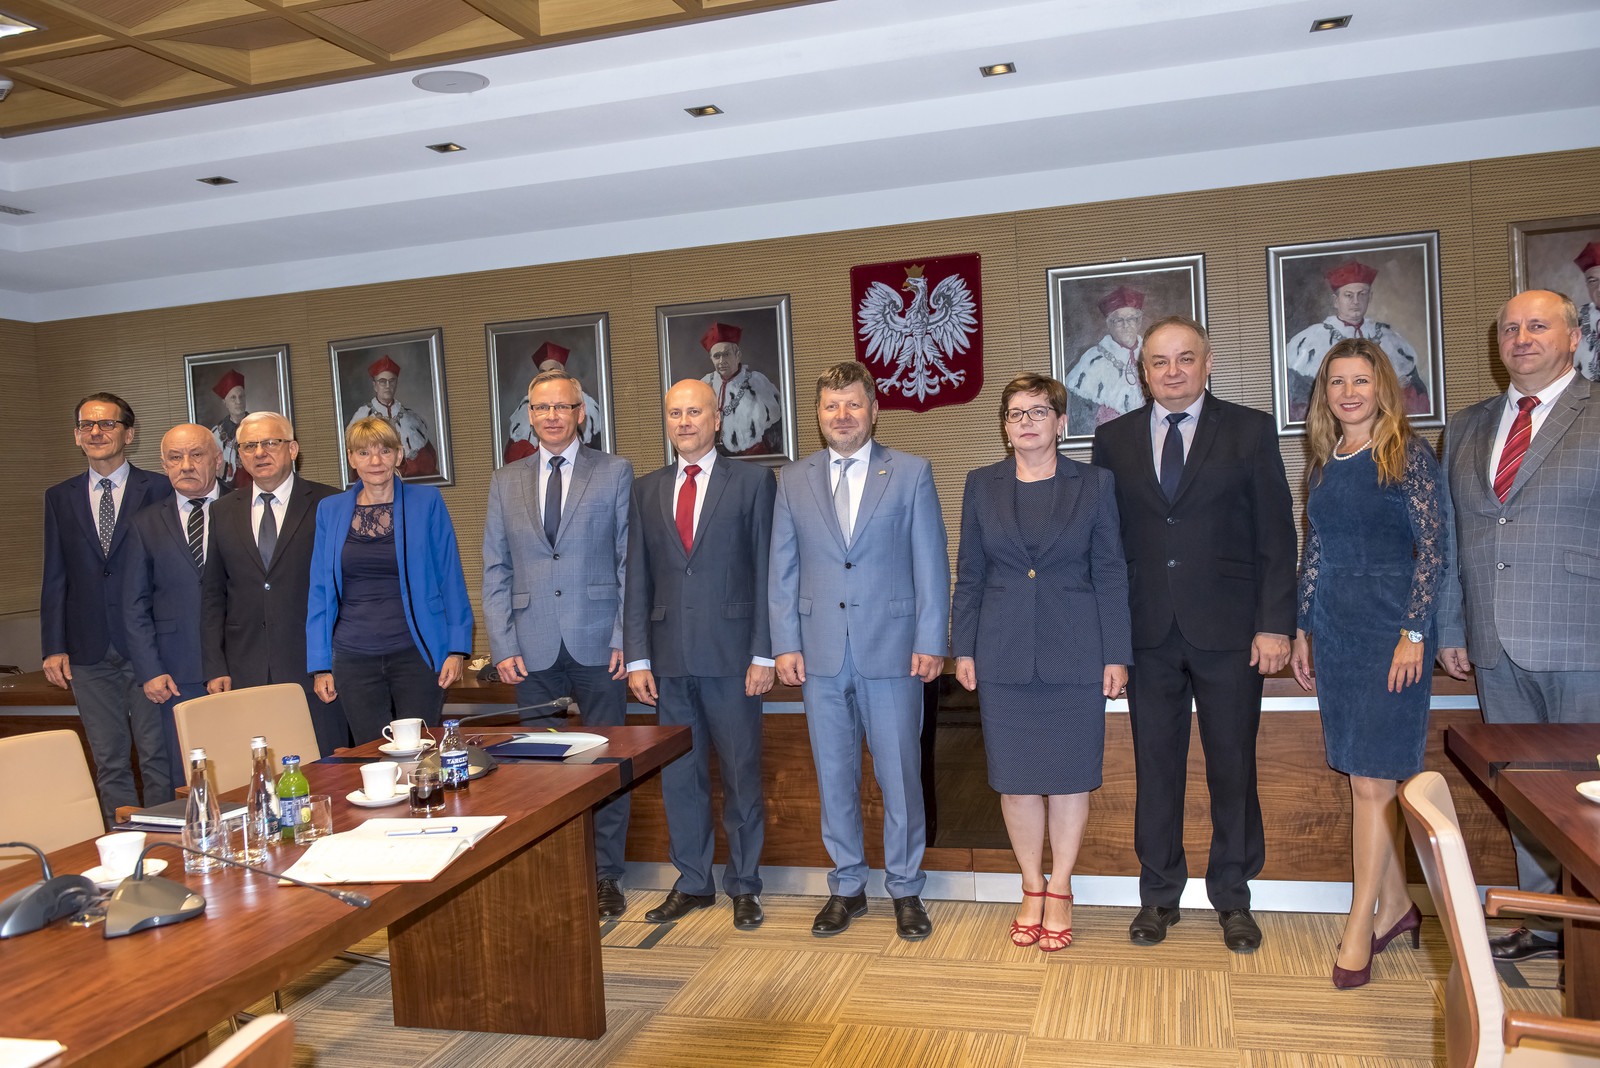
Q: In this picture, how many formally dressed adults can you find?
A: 11